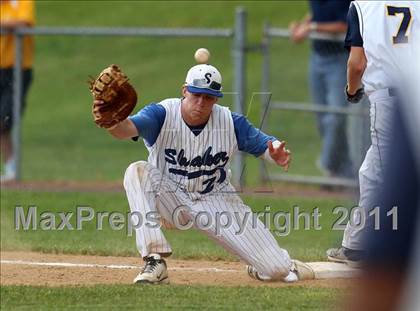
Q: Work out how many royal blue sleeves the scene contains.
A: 2